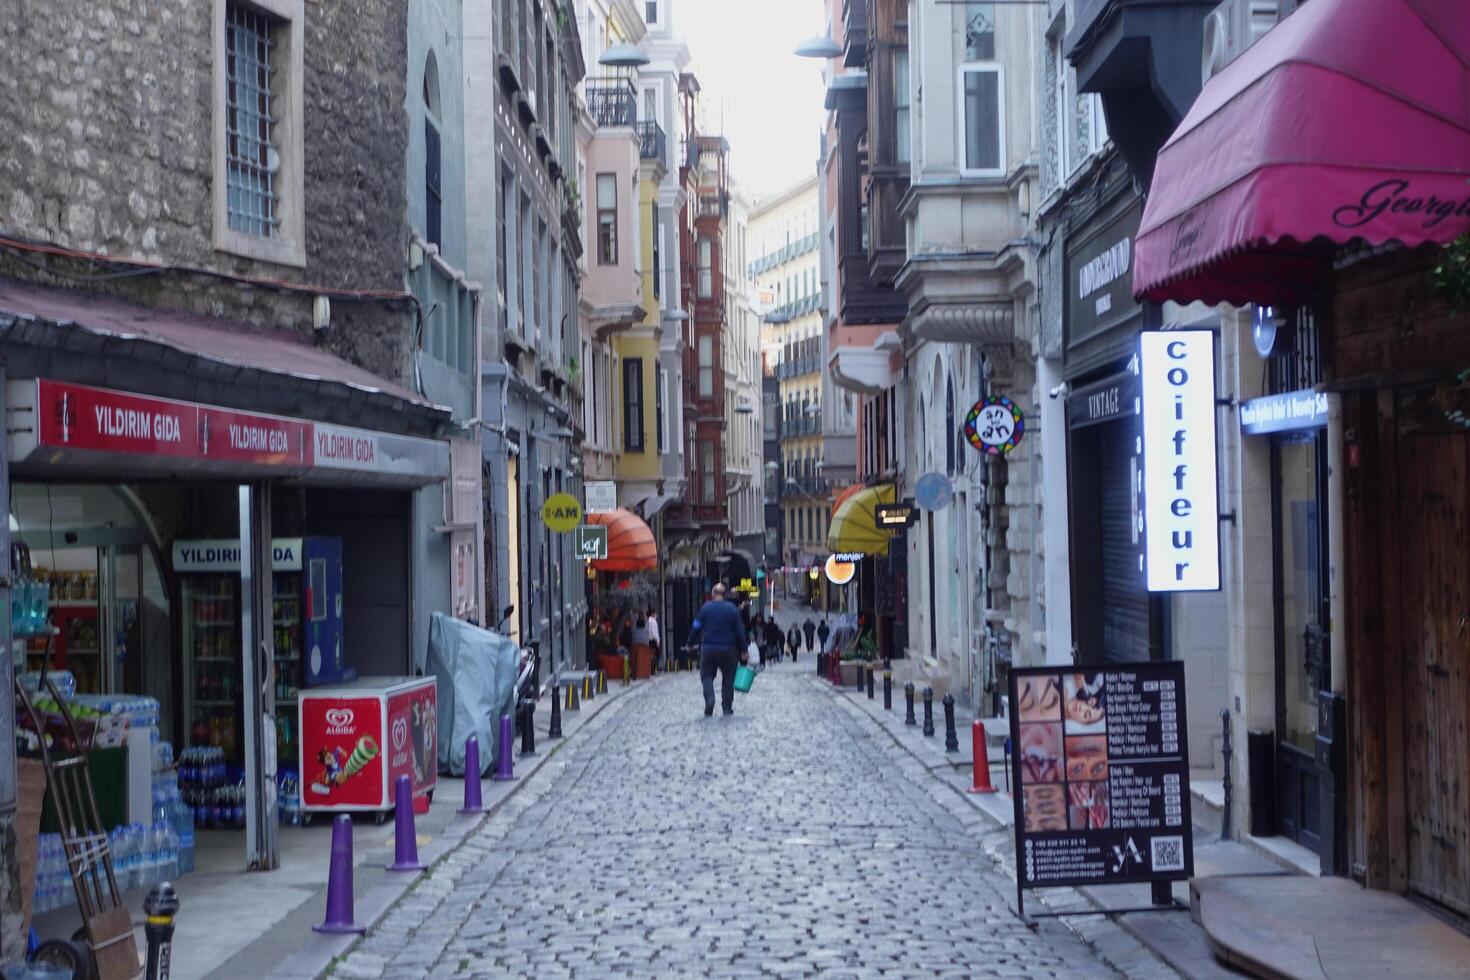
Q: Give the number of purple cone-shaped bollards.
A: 4